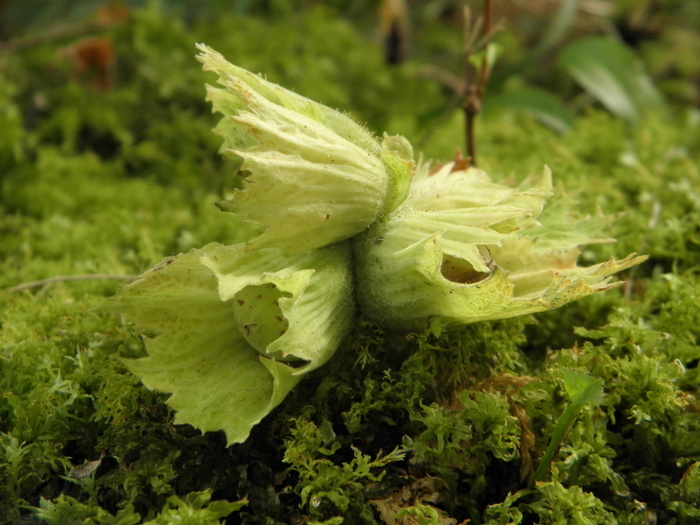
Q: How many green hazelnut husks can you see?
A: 3